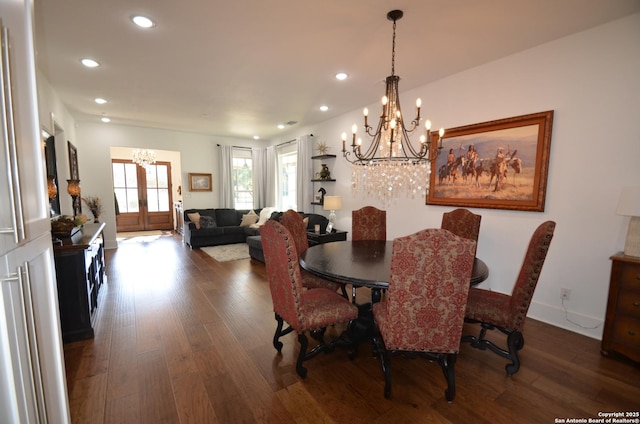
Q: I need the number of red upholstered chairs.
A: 6